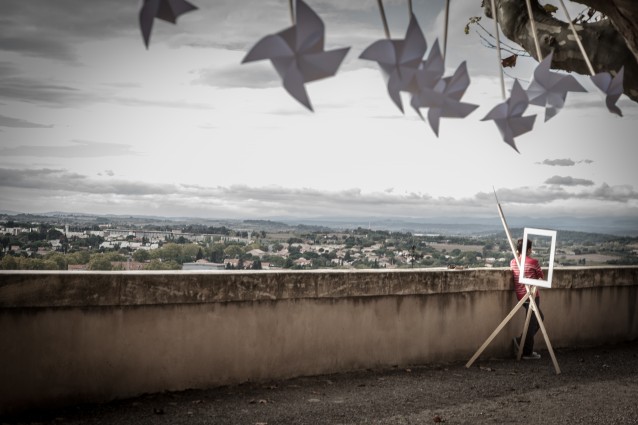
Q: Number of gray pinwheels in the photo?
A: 8